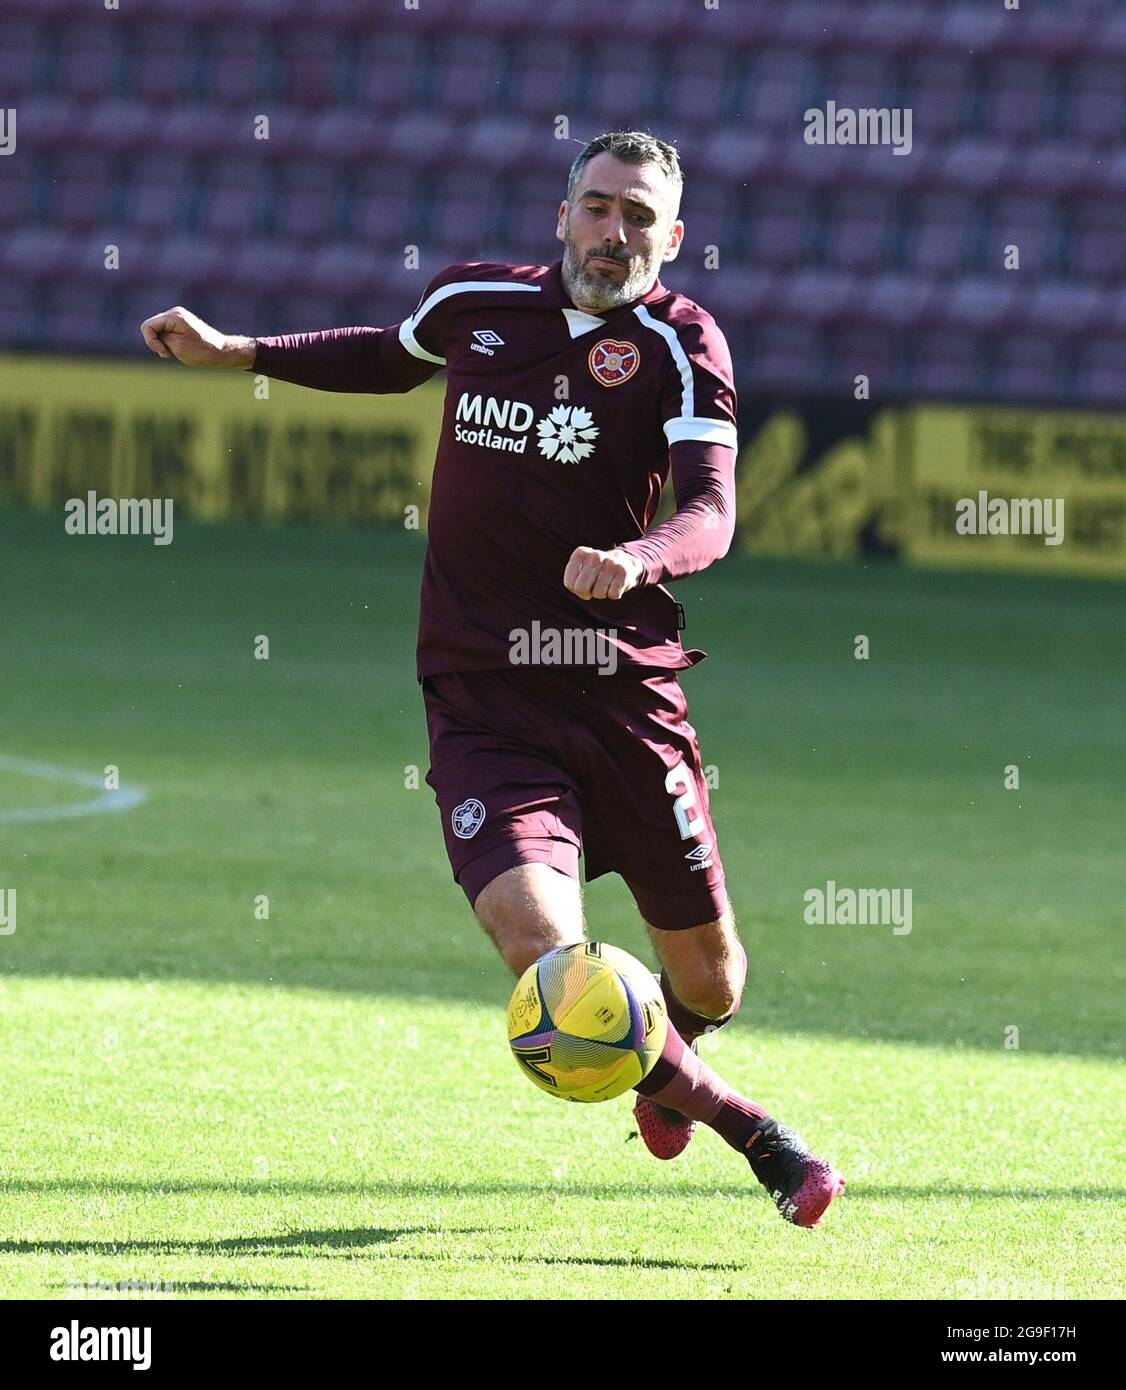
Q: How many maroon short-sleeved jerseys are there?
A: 1